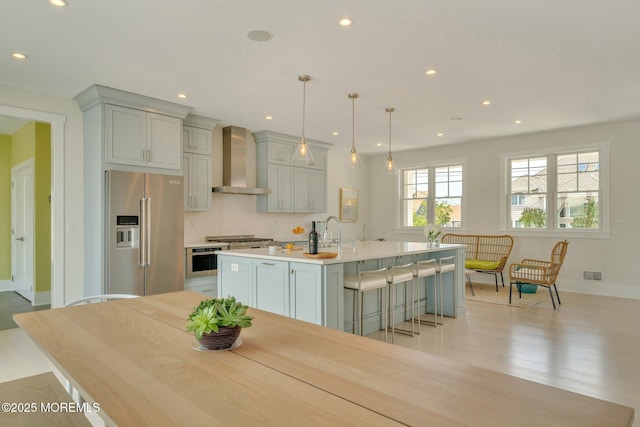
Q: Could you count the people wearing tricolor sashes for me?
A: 0